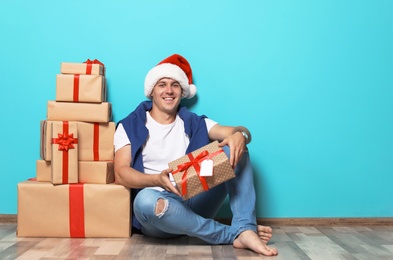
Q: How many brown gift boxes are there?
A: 8